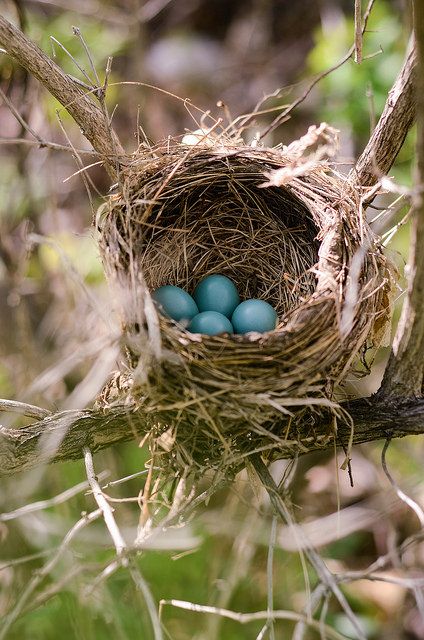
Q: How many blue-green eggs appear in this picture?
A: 4